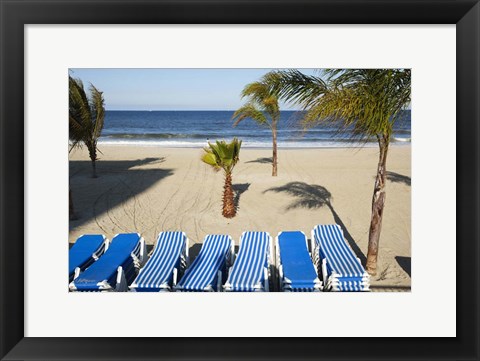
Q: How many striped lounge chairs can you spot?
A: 4